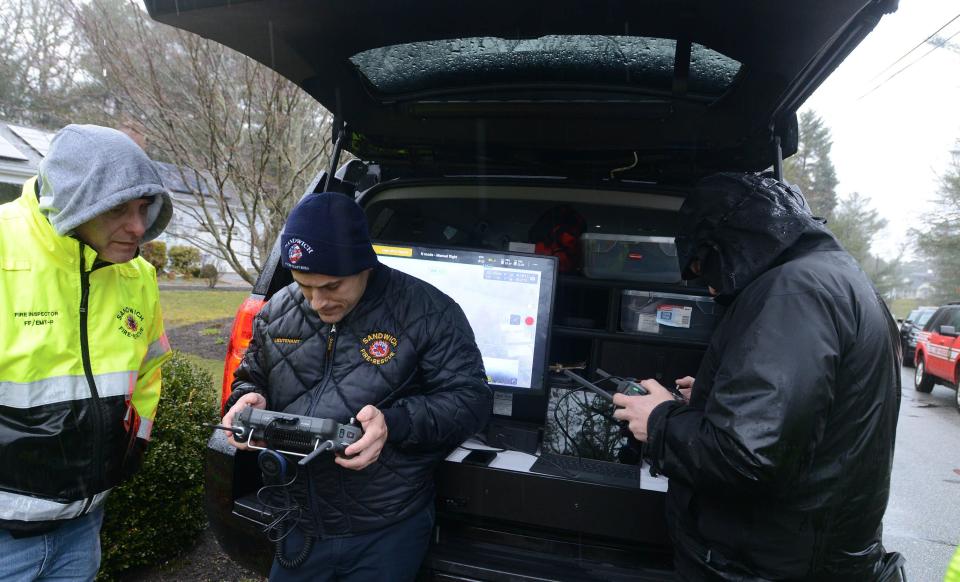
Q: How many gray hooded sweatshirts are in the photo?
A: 1